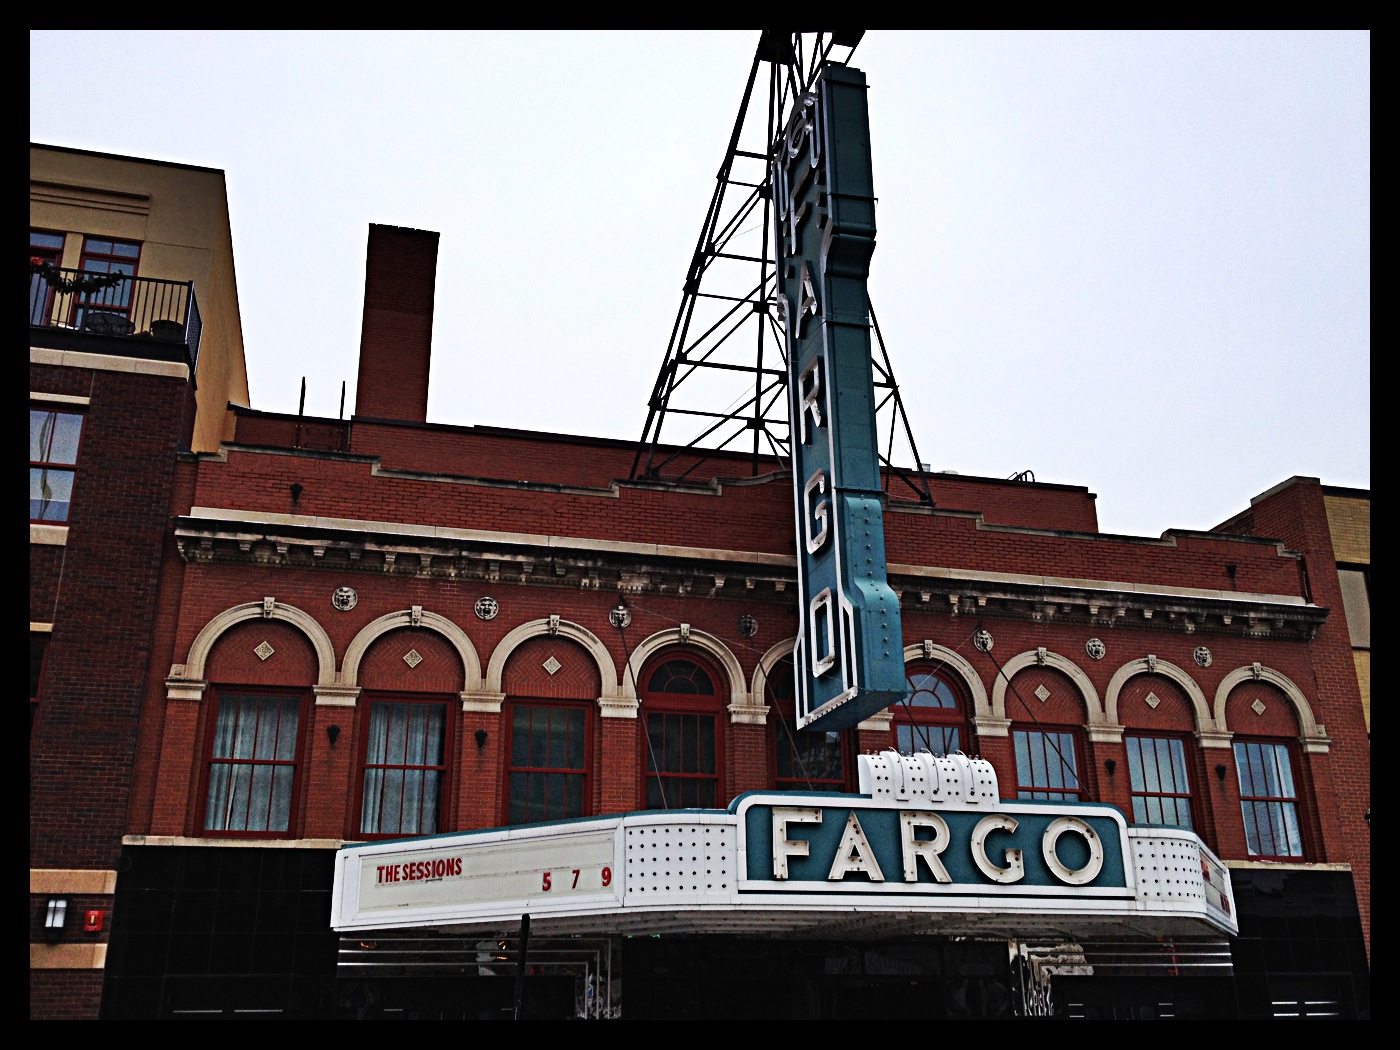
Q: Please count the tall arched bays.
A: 9